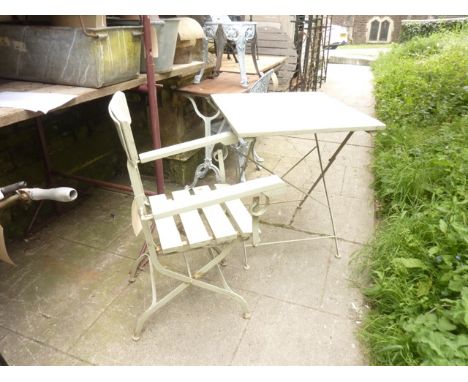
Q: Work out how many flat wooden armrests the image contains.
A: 2